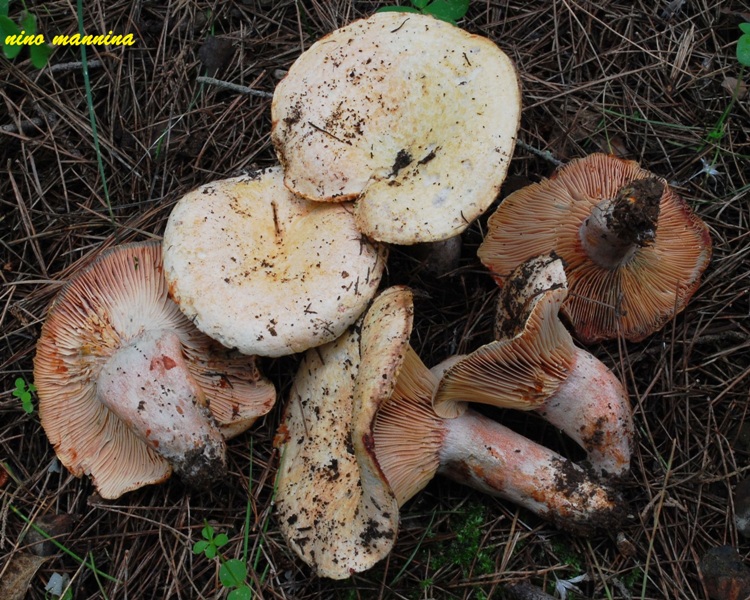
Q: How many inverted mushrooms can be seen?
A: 2